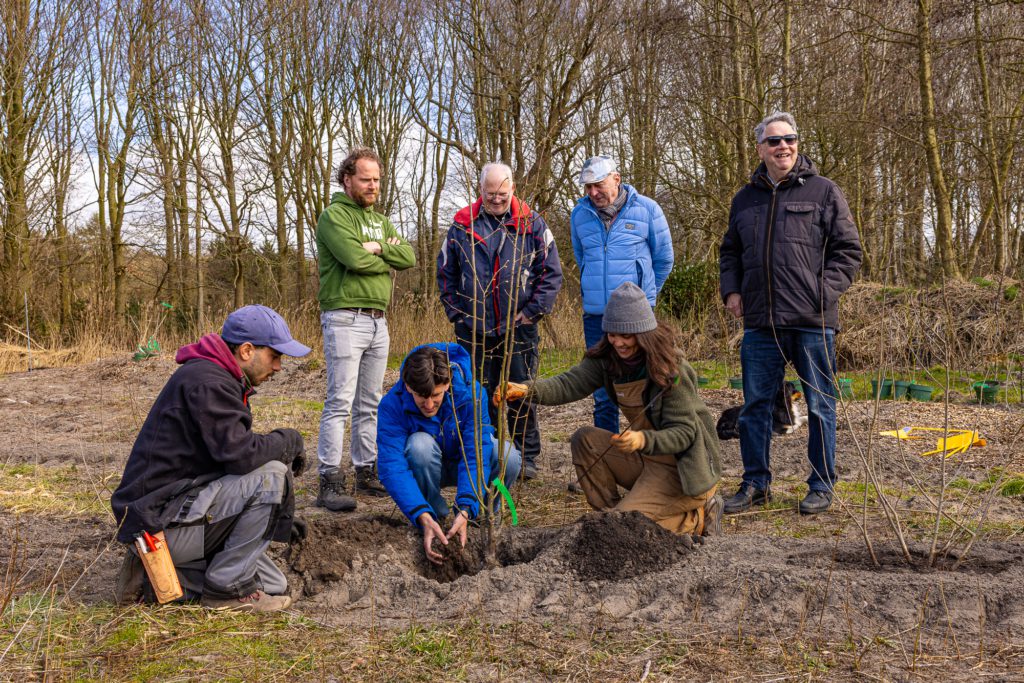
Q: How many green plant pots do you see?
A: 8